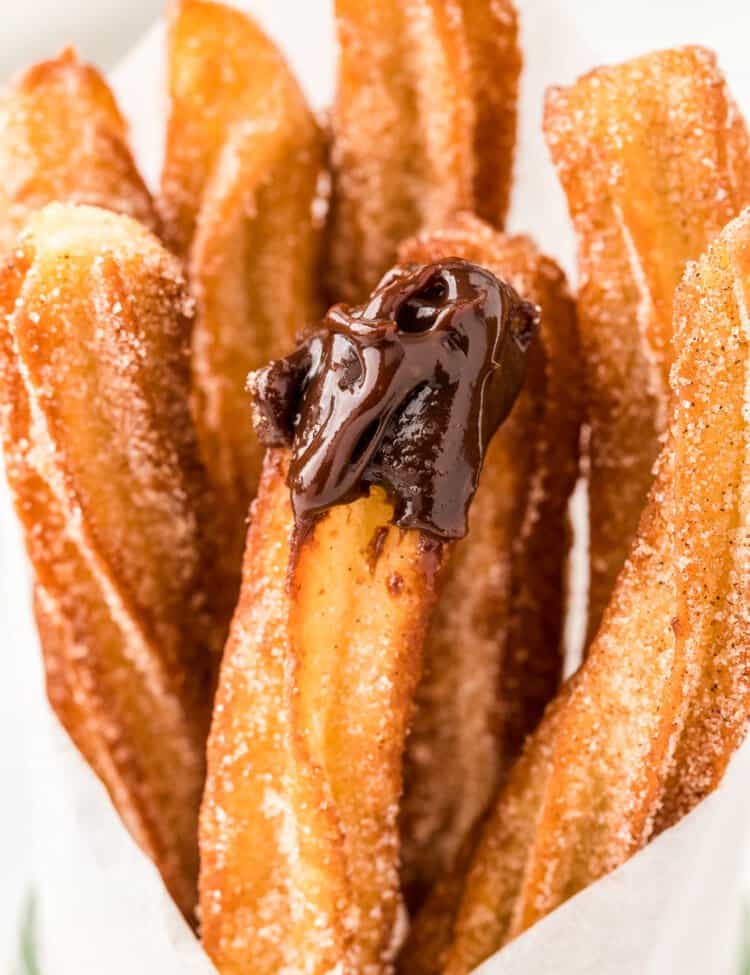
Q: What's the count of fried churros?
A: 8